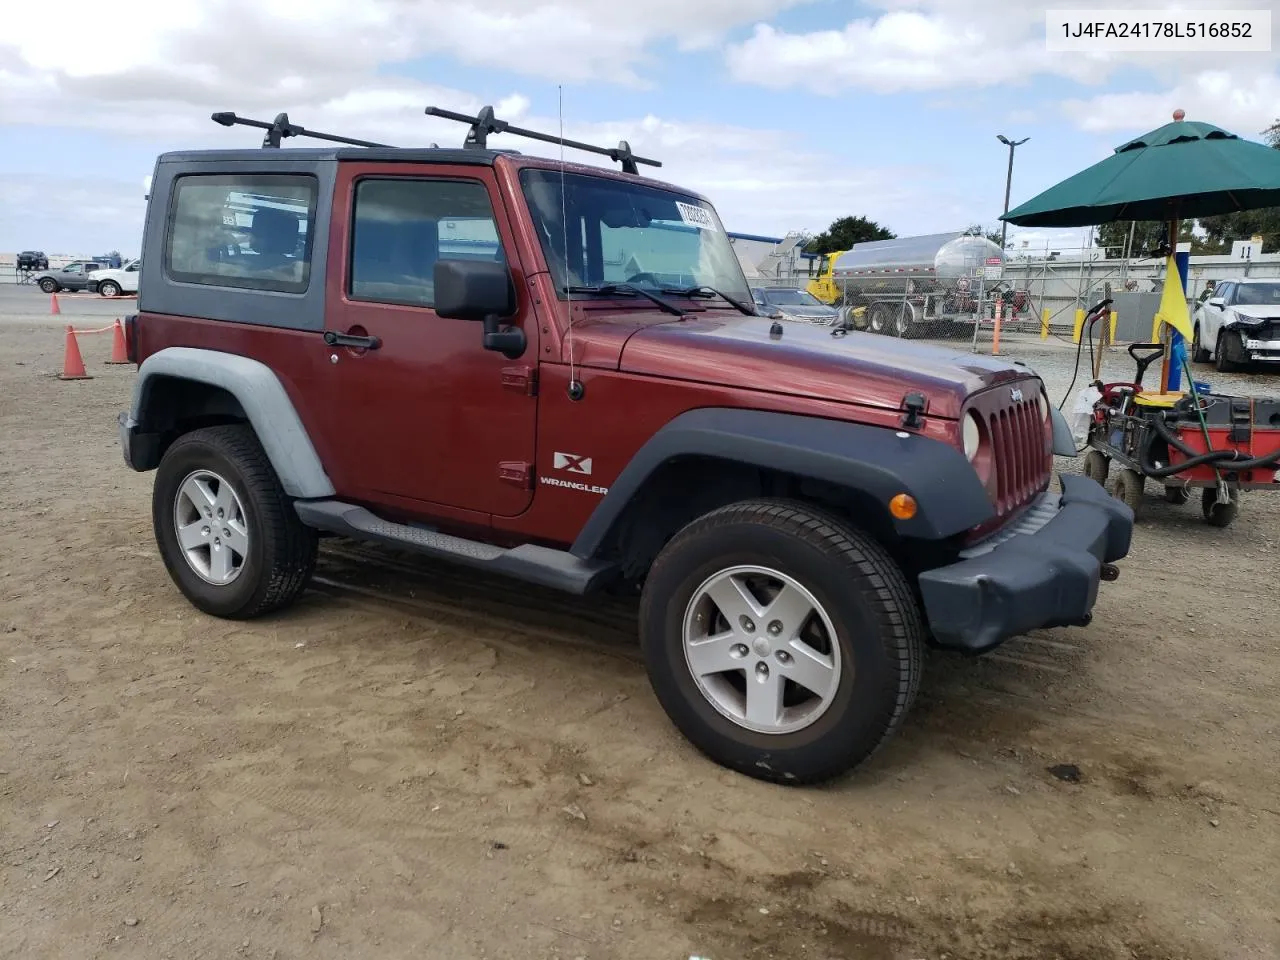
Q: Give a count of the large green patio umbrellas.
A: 1